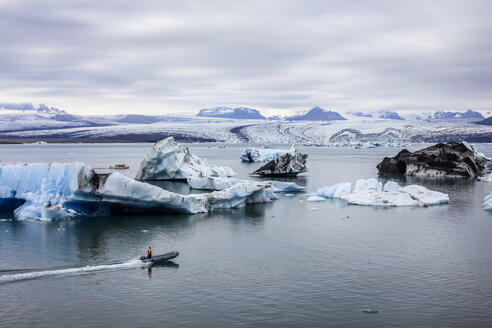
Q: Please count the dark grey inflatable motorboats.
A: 1